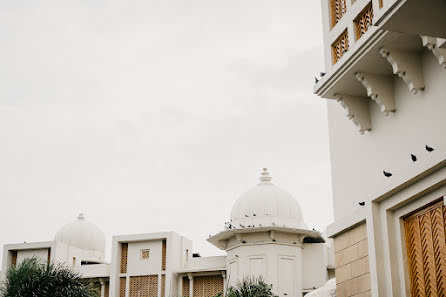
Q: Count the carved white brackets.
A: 4